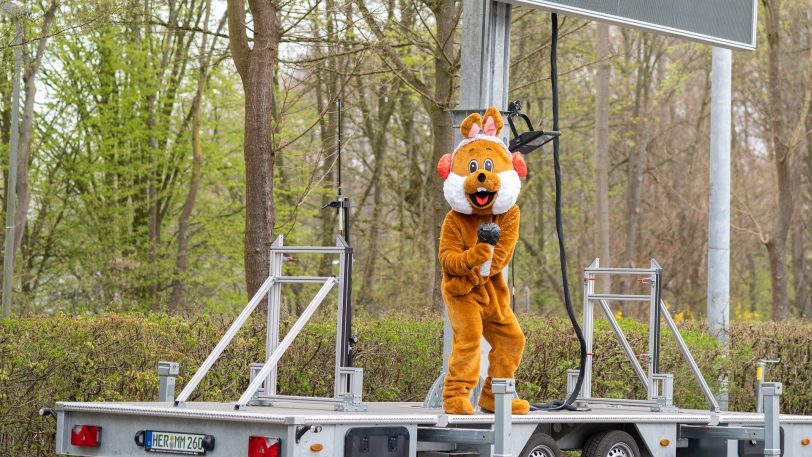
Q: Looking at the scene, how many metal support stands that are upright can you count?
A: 2